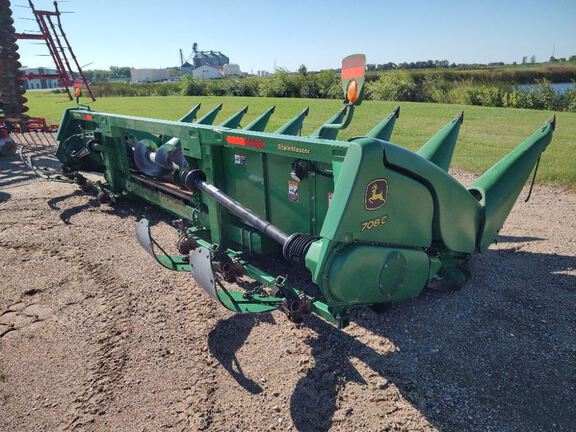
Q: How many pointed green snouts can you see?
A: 9